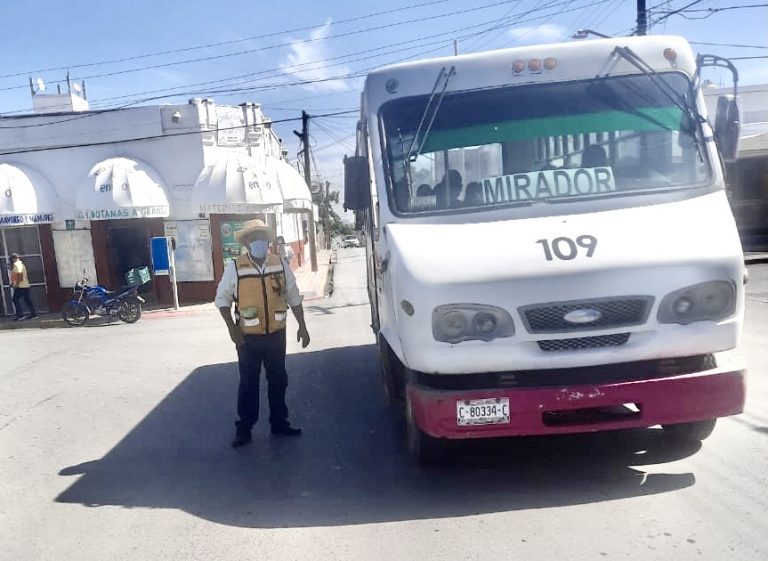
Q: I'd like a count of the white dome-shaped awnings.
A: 4